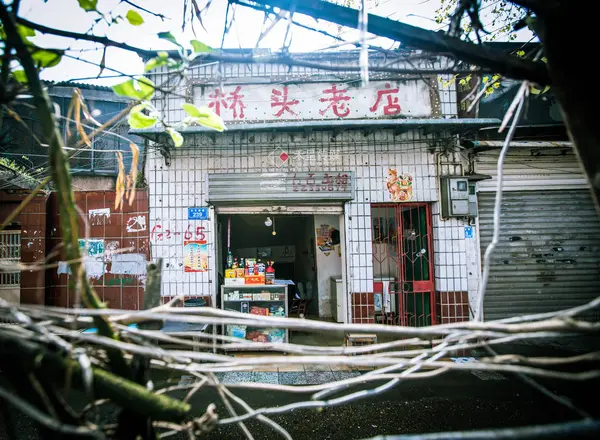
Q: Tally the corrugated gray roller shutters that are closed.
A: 1